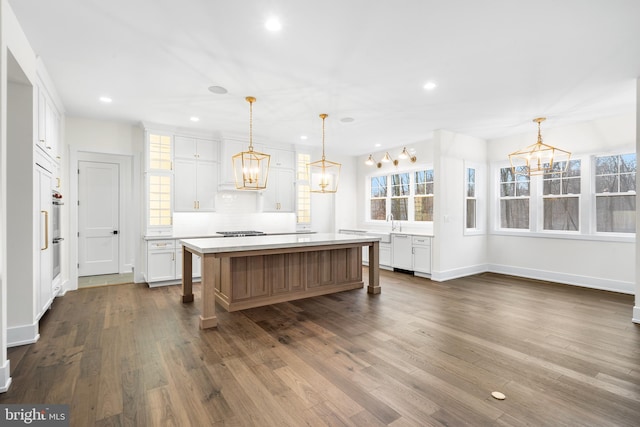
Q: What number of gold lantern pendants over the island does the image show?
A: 2